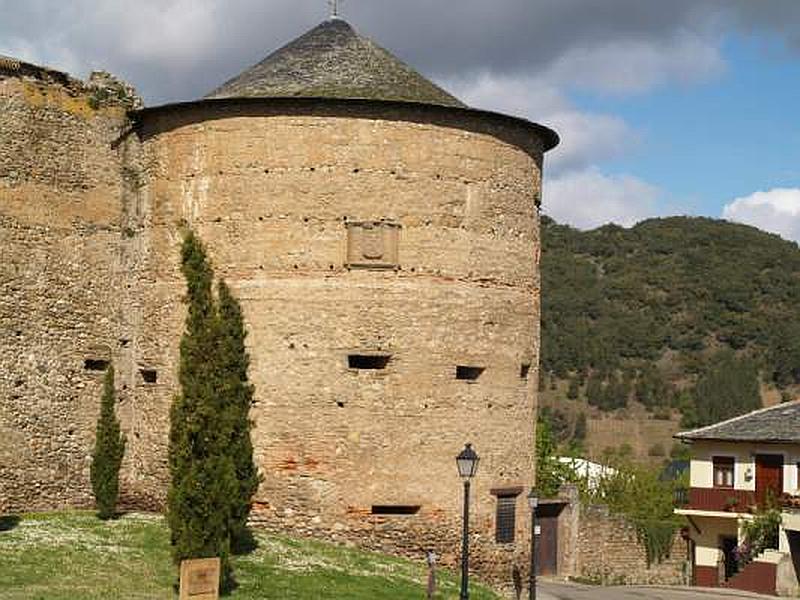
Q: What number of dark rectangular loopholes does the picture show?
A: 6